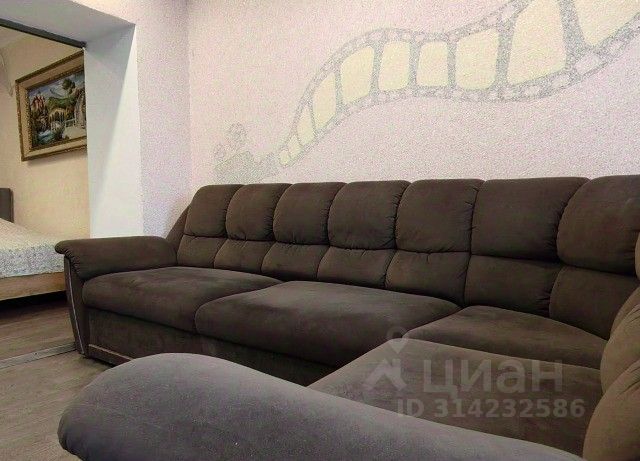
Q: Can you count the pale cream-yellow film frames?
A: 10